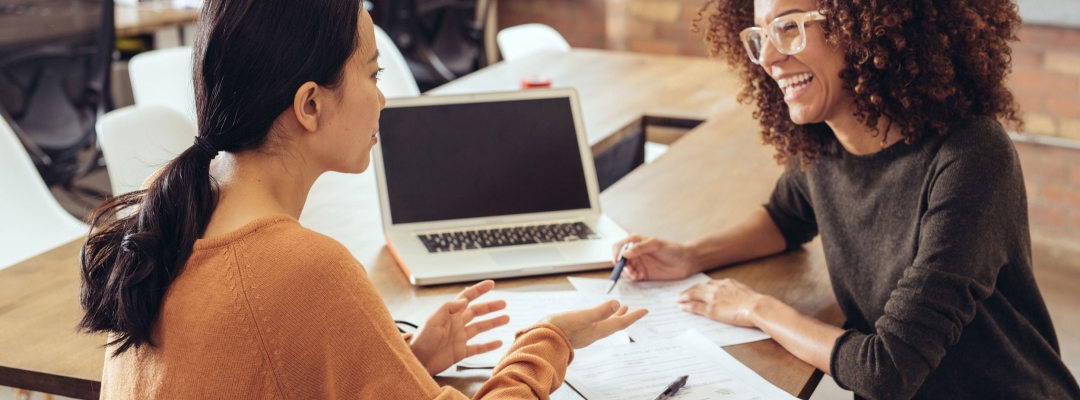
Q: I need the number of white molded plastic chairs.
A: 5